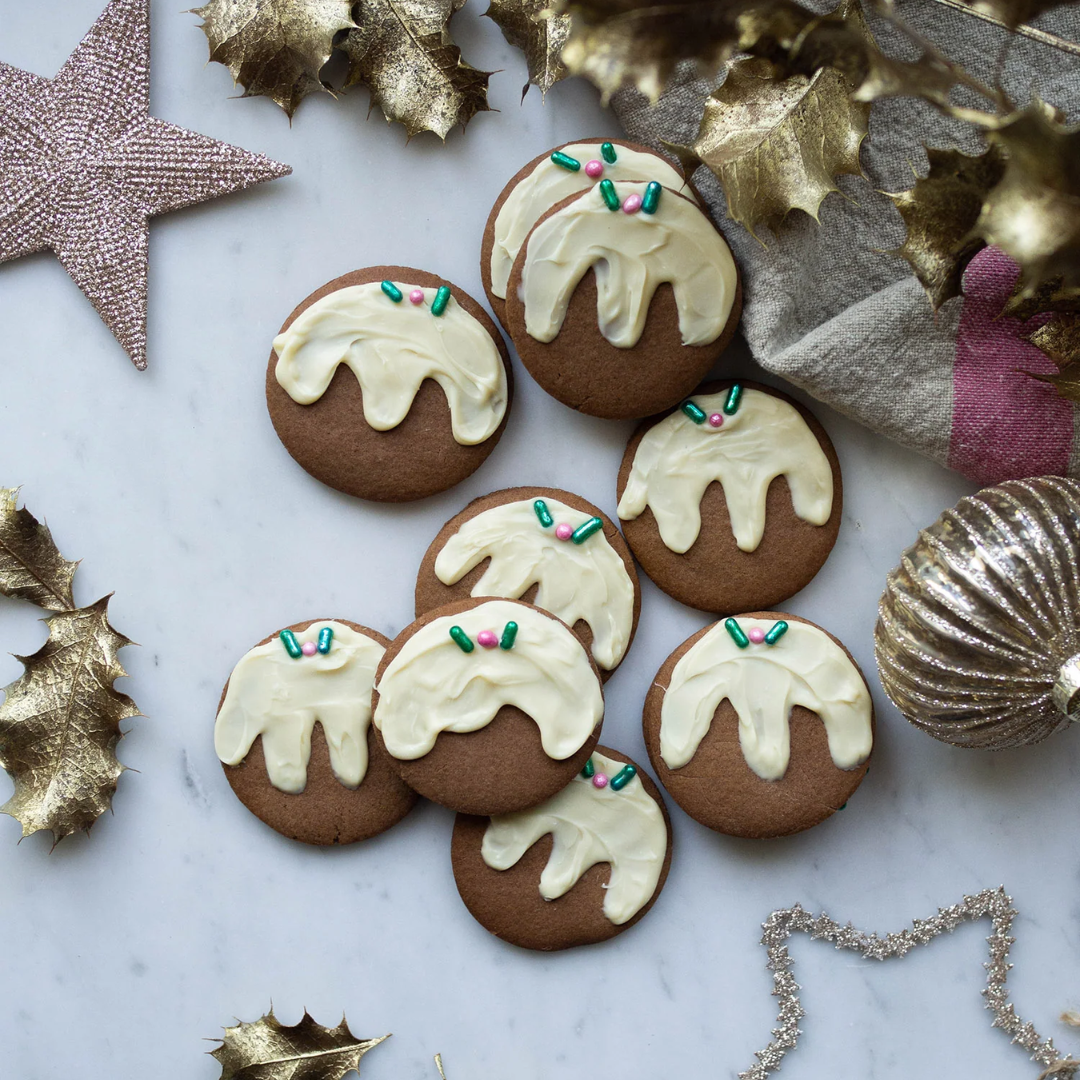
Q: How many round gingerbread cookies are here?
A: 9